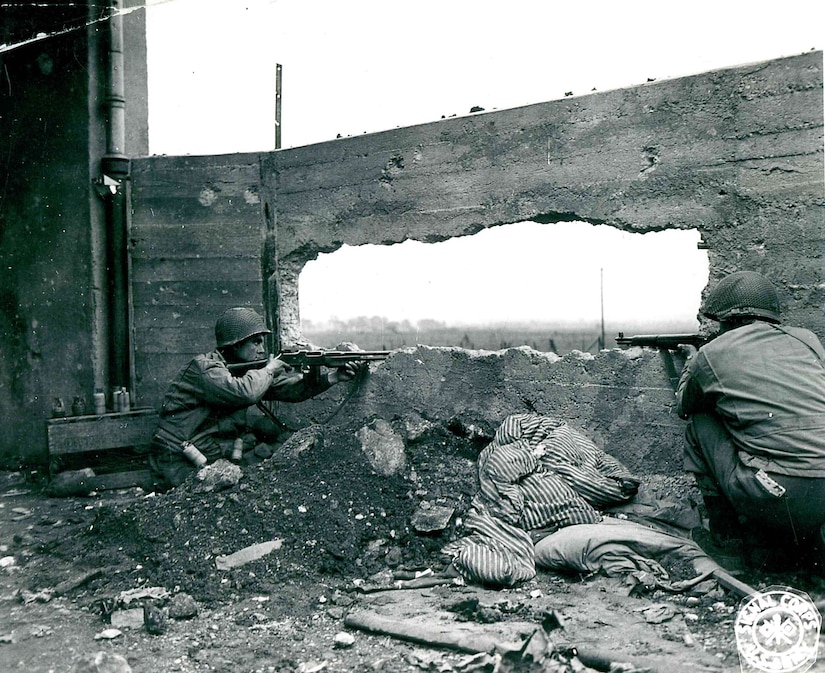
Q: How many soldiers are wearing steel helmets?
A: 2